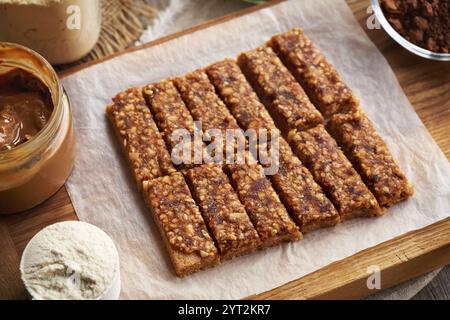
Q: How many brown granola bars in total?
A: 12